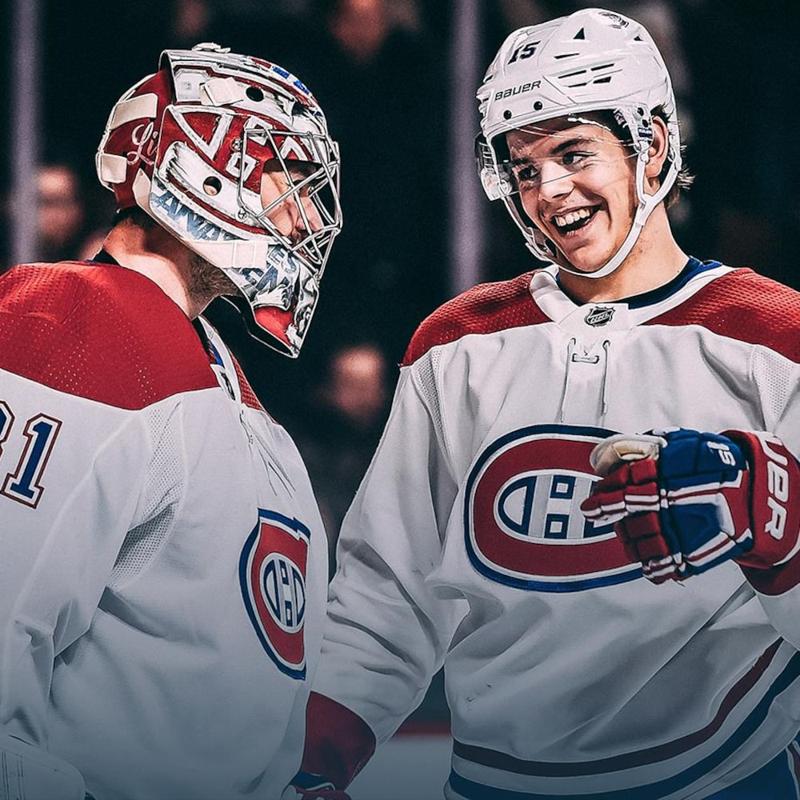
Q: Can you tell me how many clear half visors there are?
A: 1